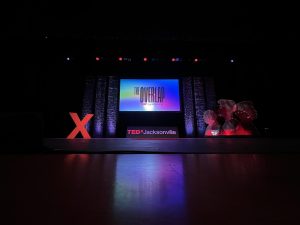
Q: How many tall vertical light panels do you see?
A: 6